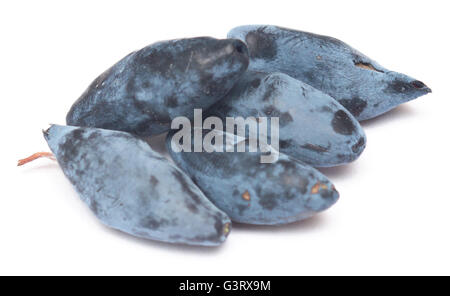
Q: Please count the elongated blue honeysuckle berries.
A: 5